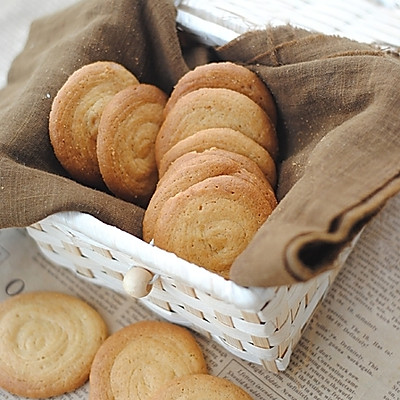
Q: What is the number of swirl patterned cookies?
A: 10